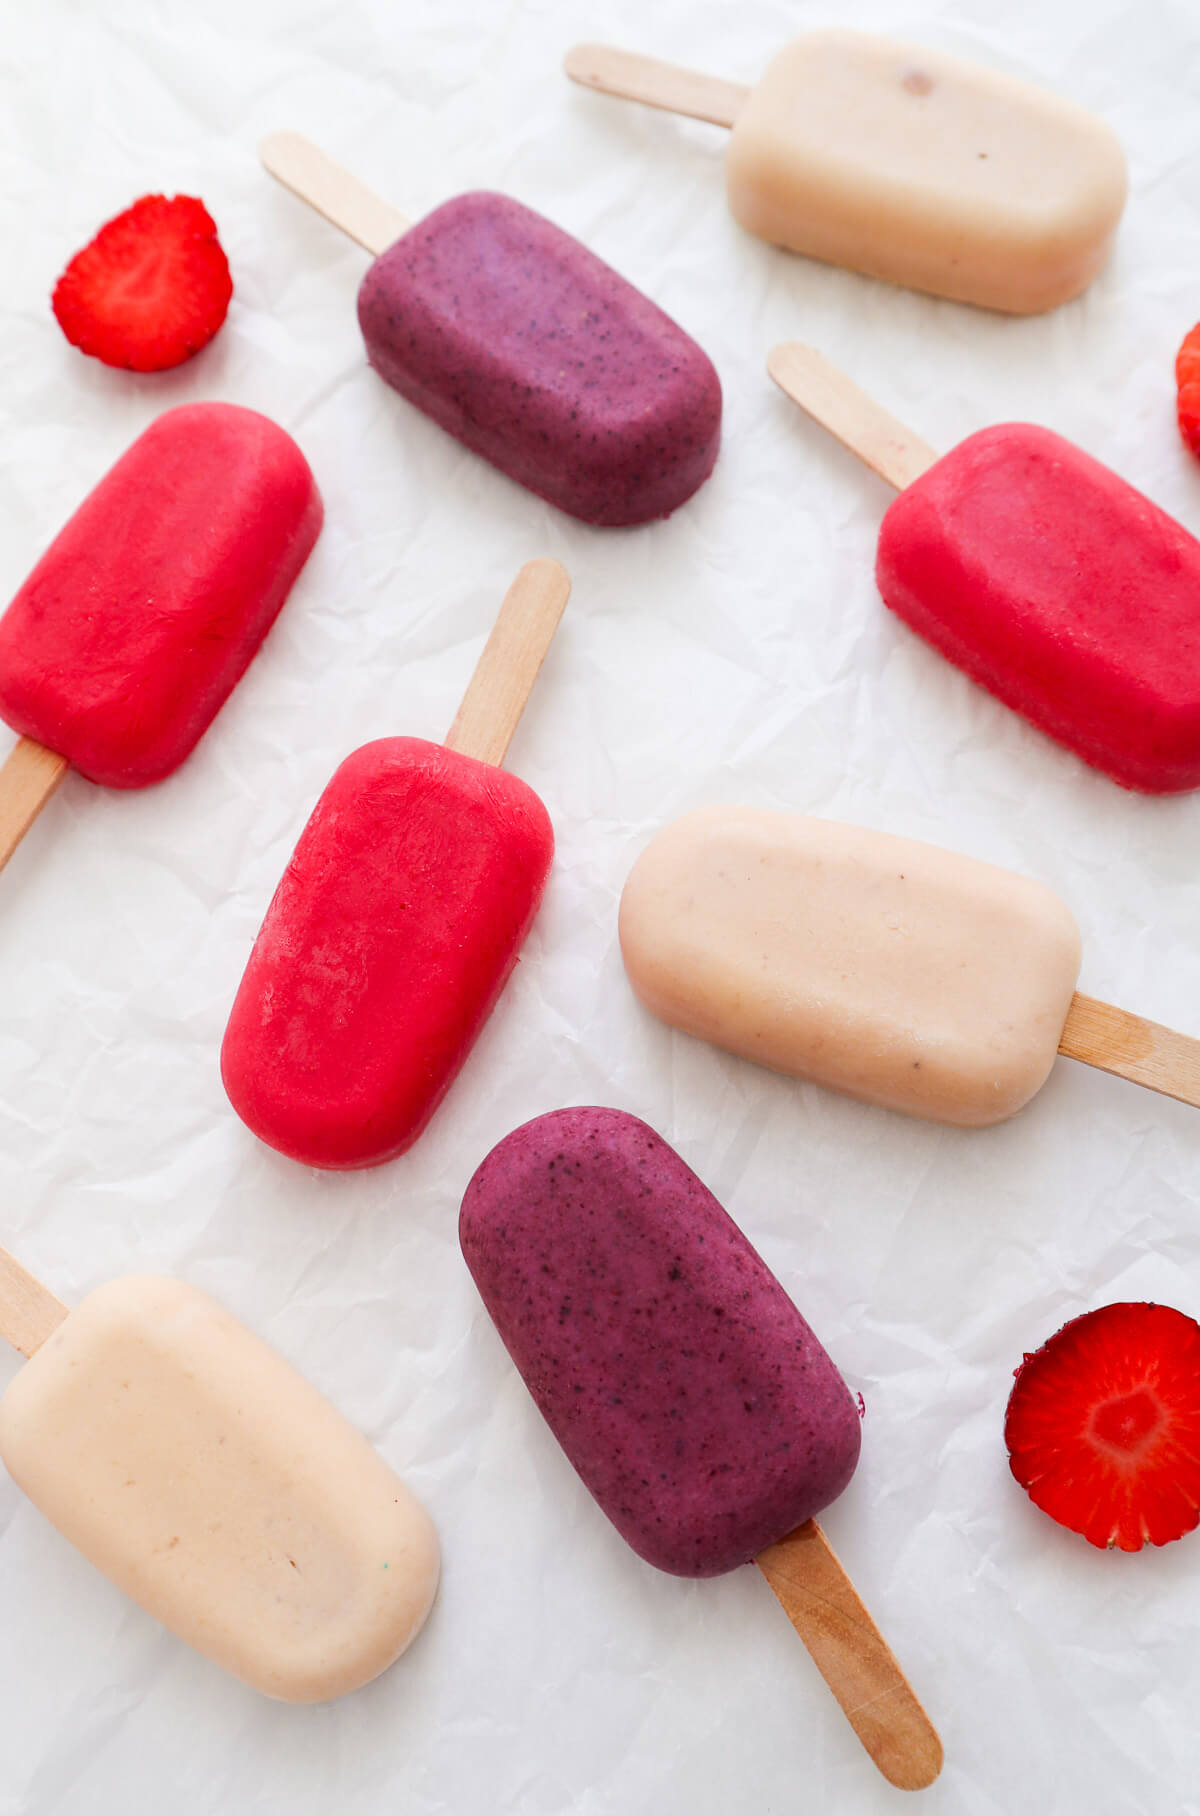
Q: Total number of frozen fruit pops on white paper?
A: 8